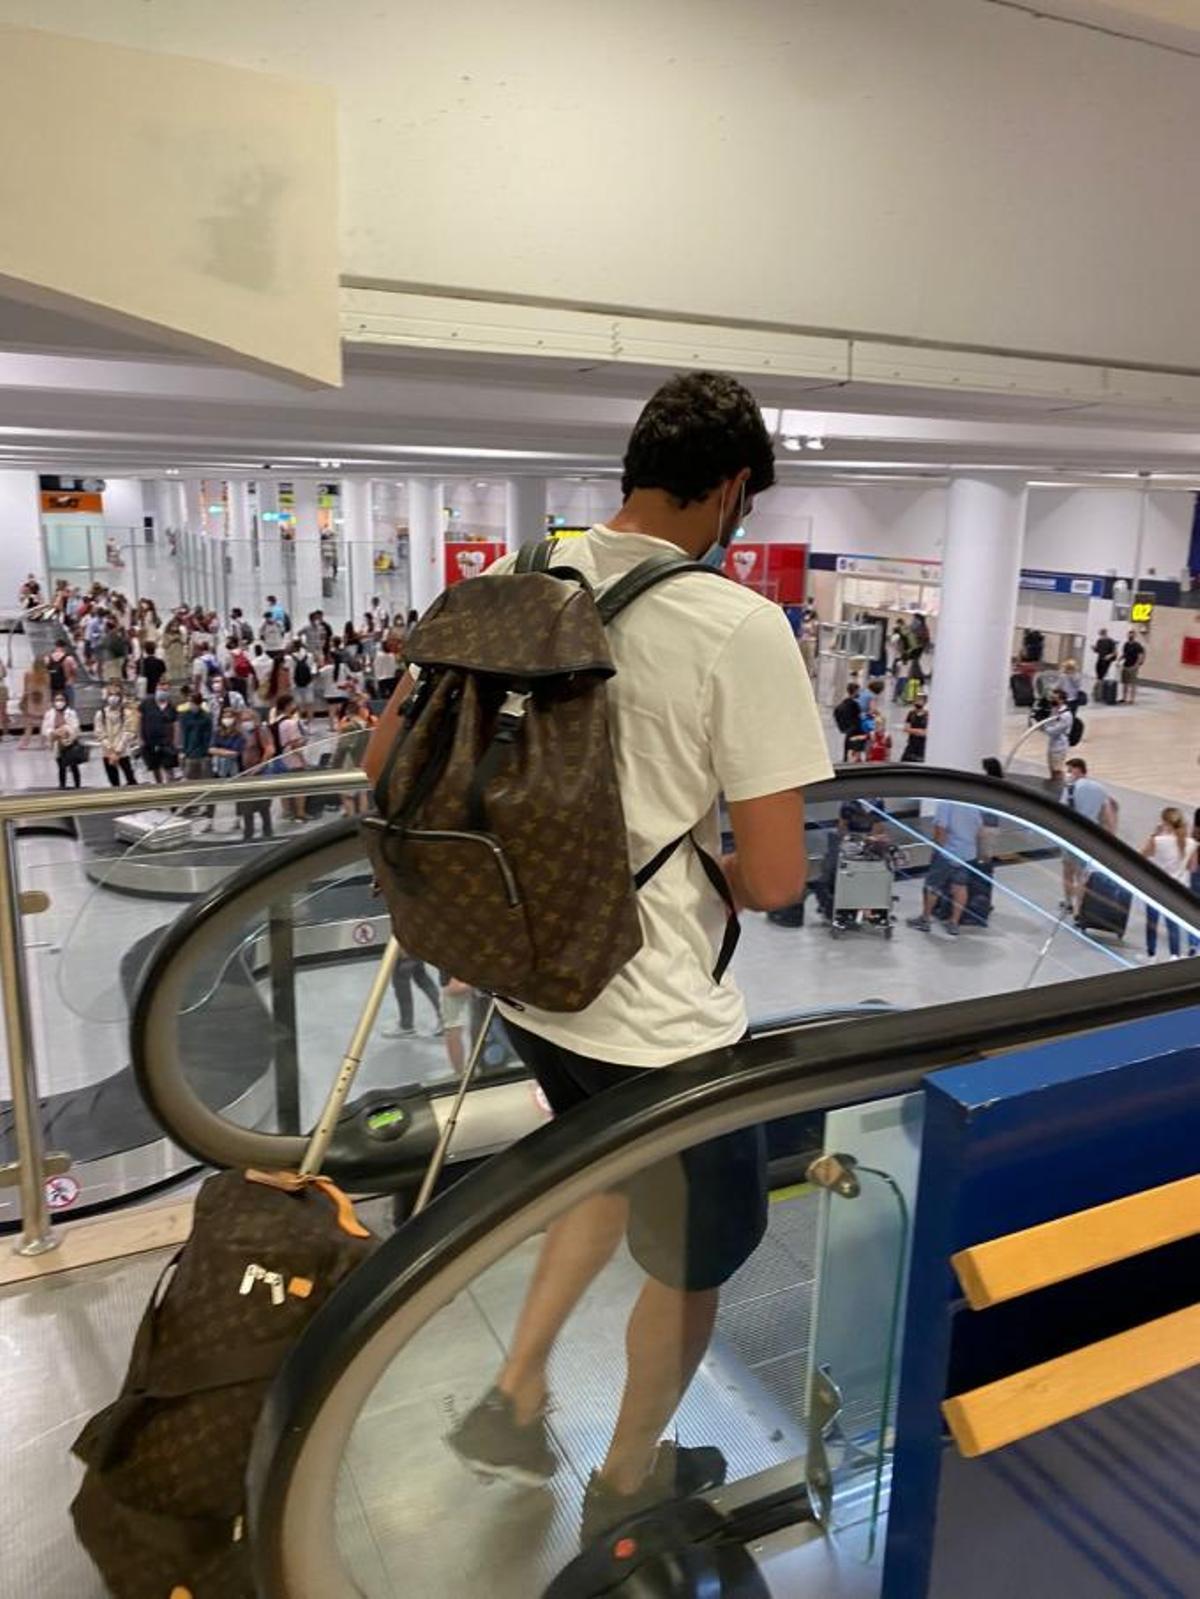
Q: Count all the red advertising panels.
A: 2